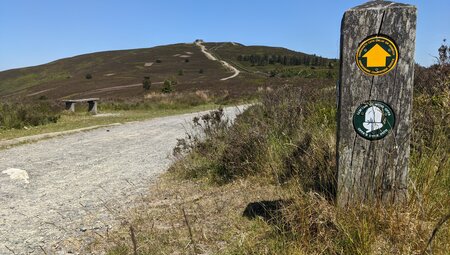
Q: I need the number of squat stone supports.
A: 2